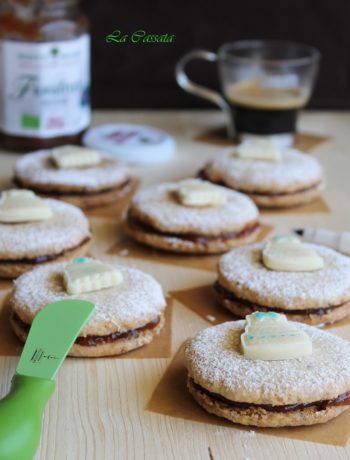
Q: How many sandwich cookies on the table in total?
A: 7